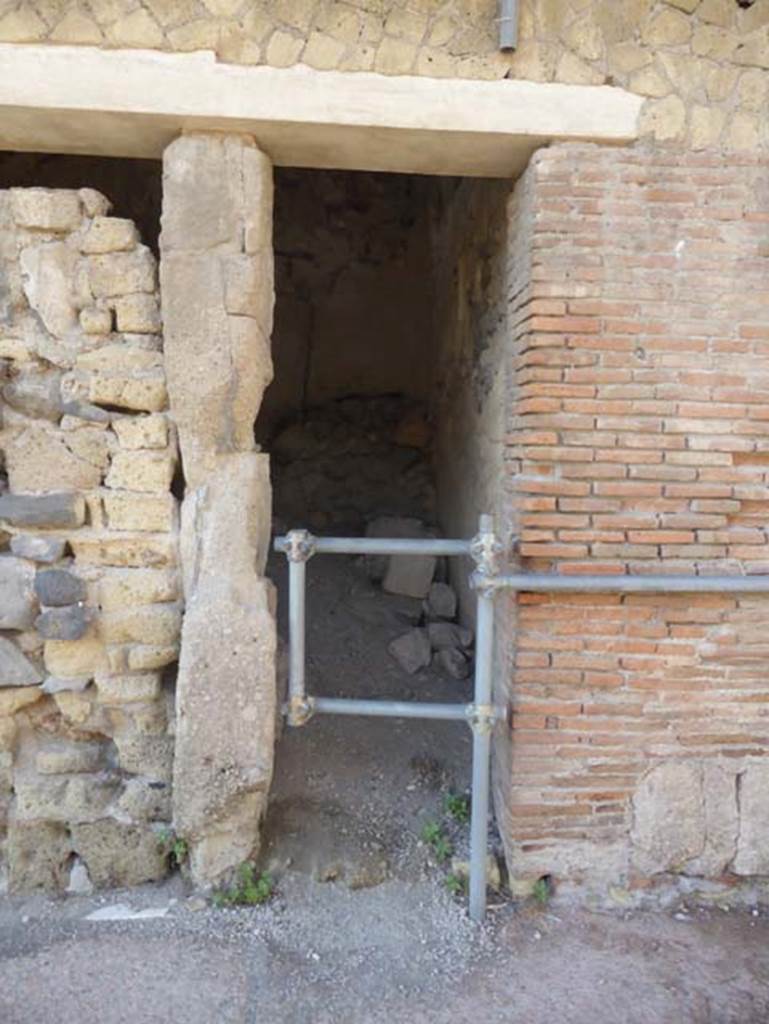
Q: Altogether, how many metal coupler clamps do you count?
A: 5